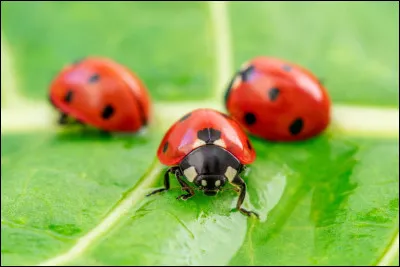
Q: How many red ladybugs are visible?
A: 3